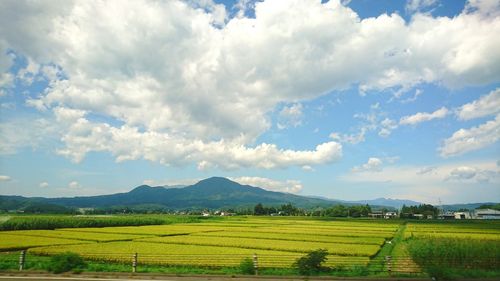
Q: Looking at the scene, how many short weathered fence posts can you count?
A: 4